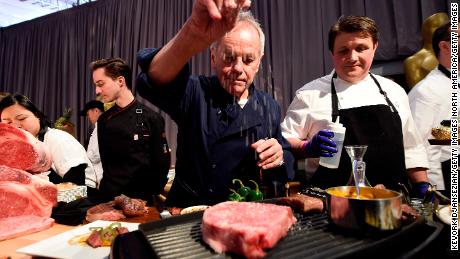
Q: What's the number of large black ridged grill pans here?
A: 1